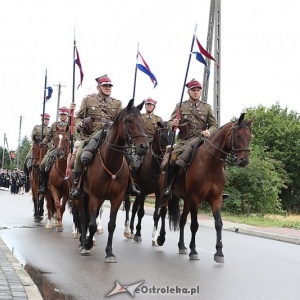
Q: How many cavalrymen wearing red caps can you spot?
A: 5